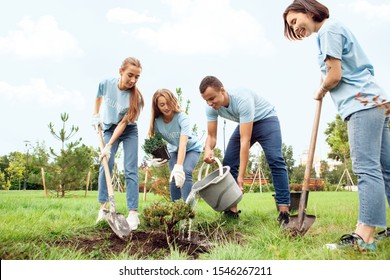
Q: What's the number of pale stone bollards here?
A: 0